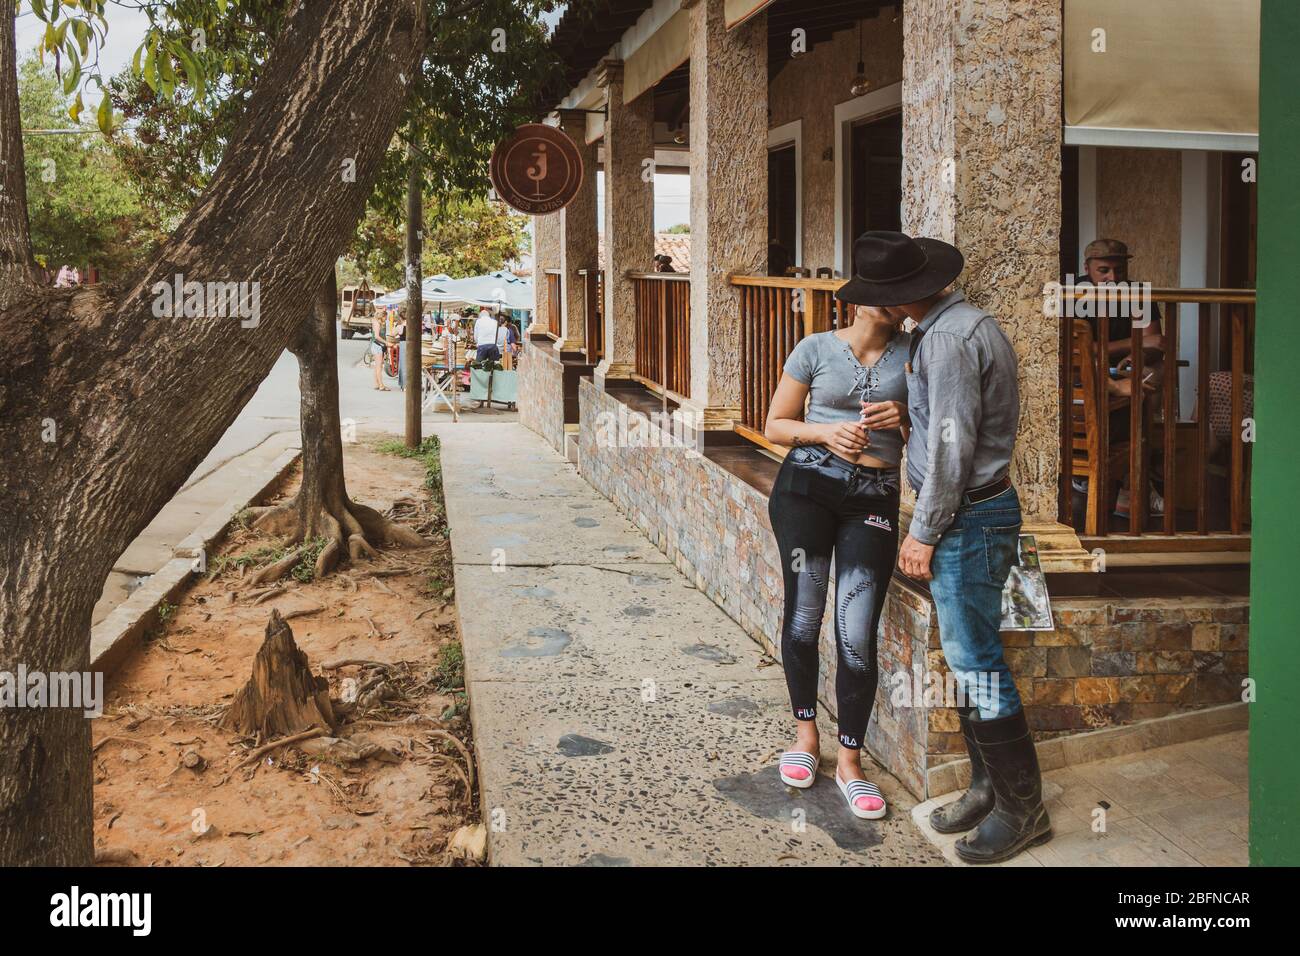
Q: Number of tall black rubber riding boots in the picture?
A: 2